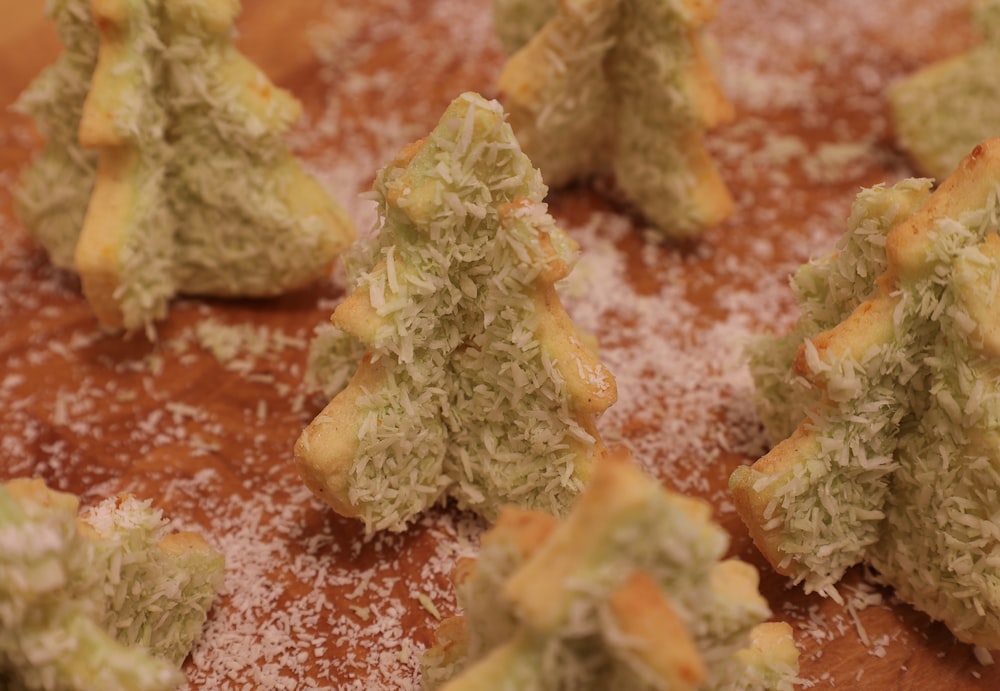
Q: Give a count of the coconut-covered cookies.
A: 7